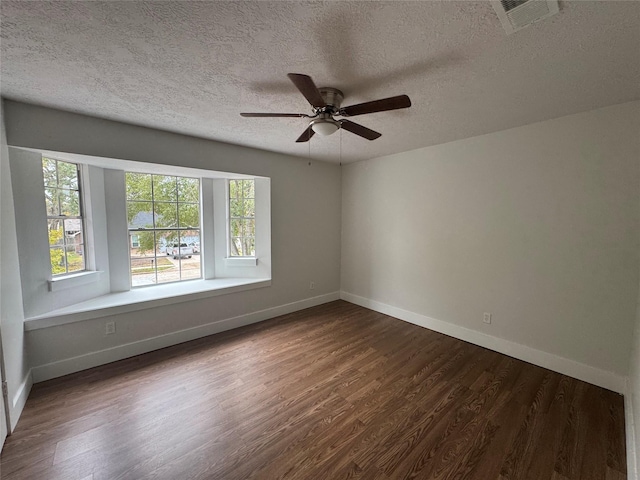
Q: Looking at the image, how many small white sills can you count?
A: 2